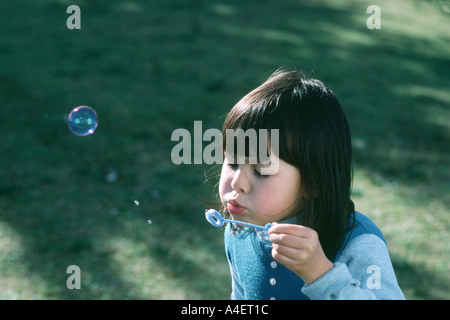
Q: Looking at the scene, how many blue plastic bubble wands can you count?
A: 1